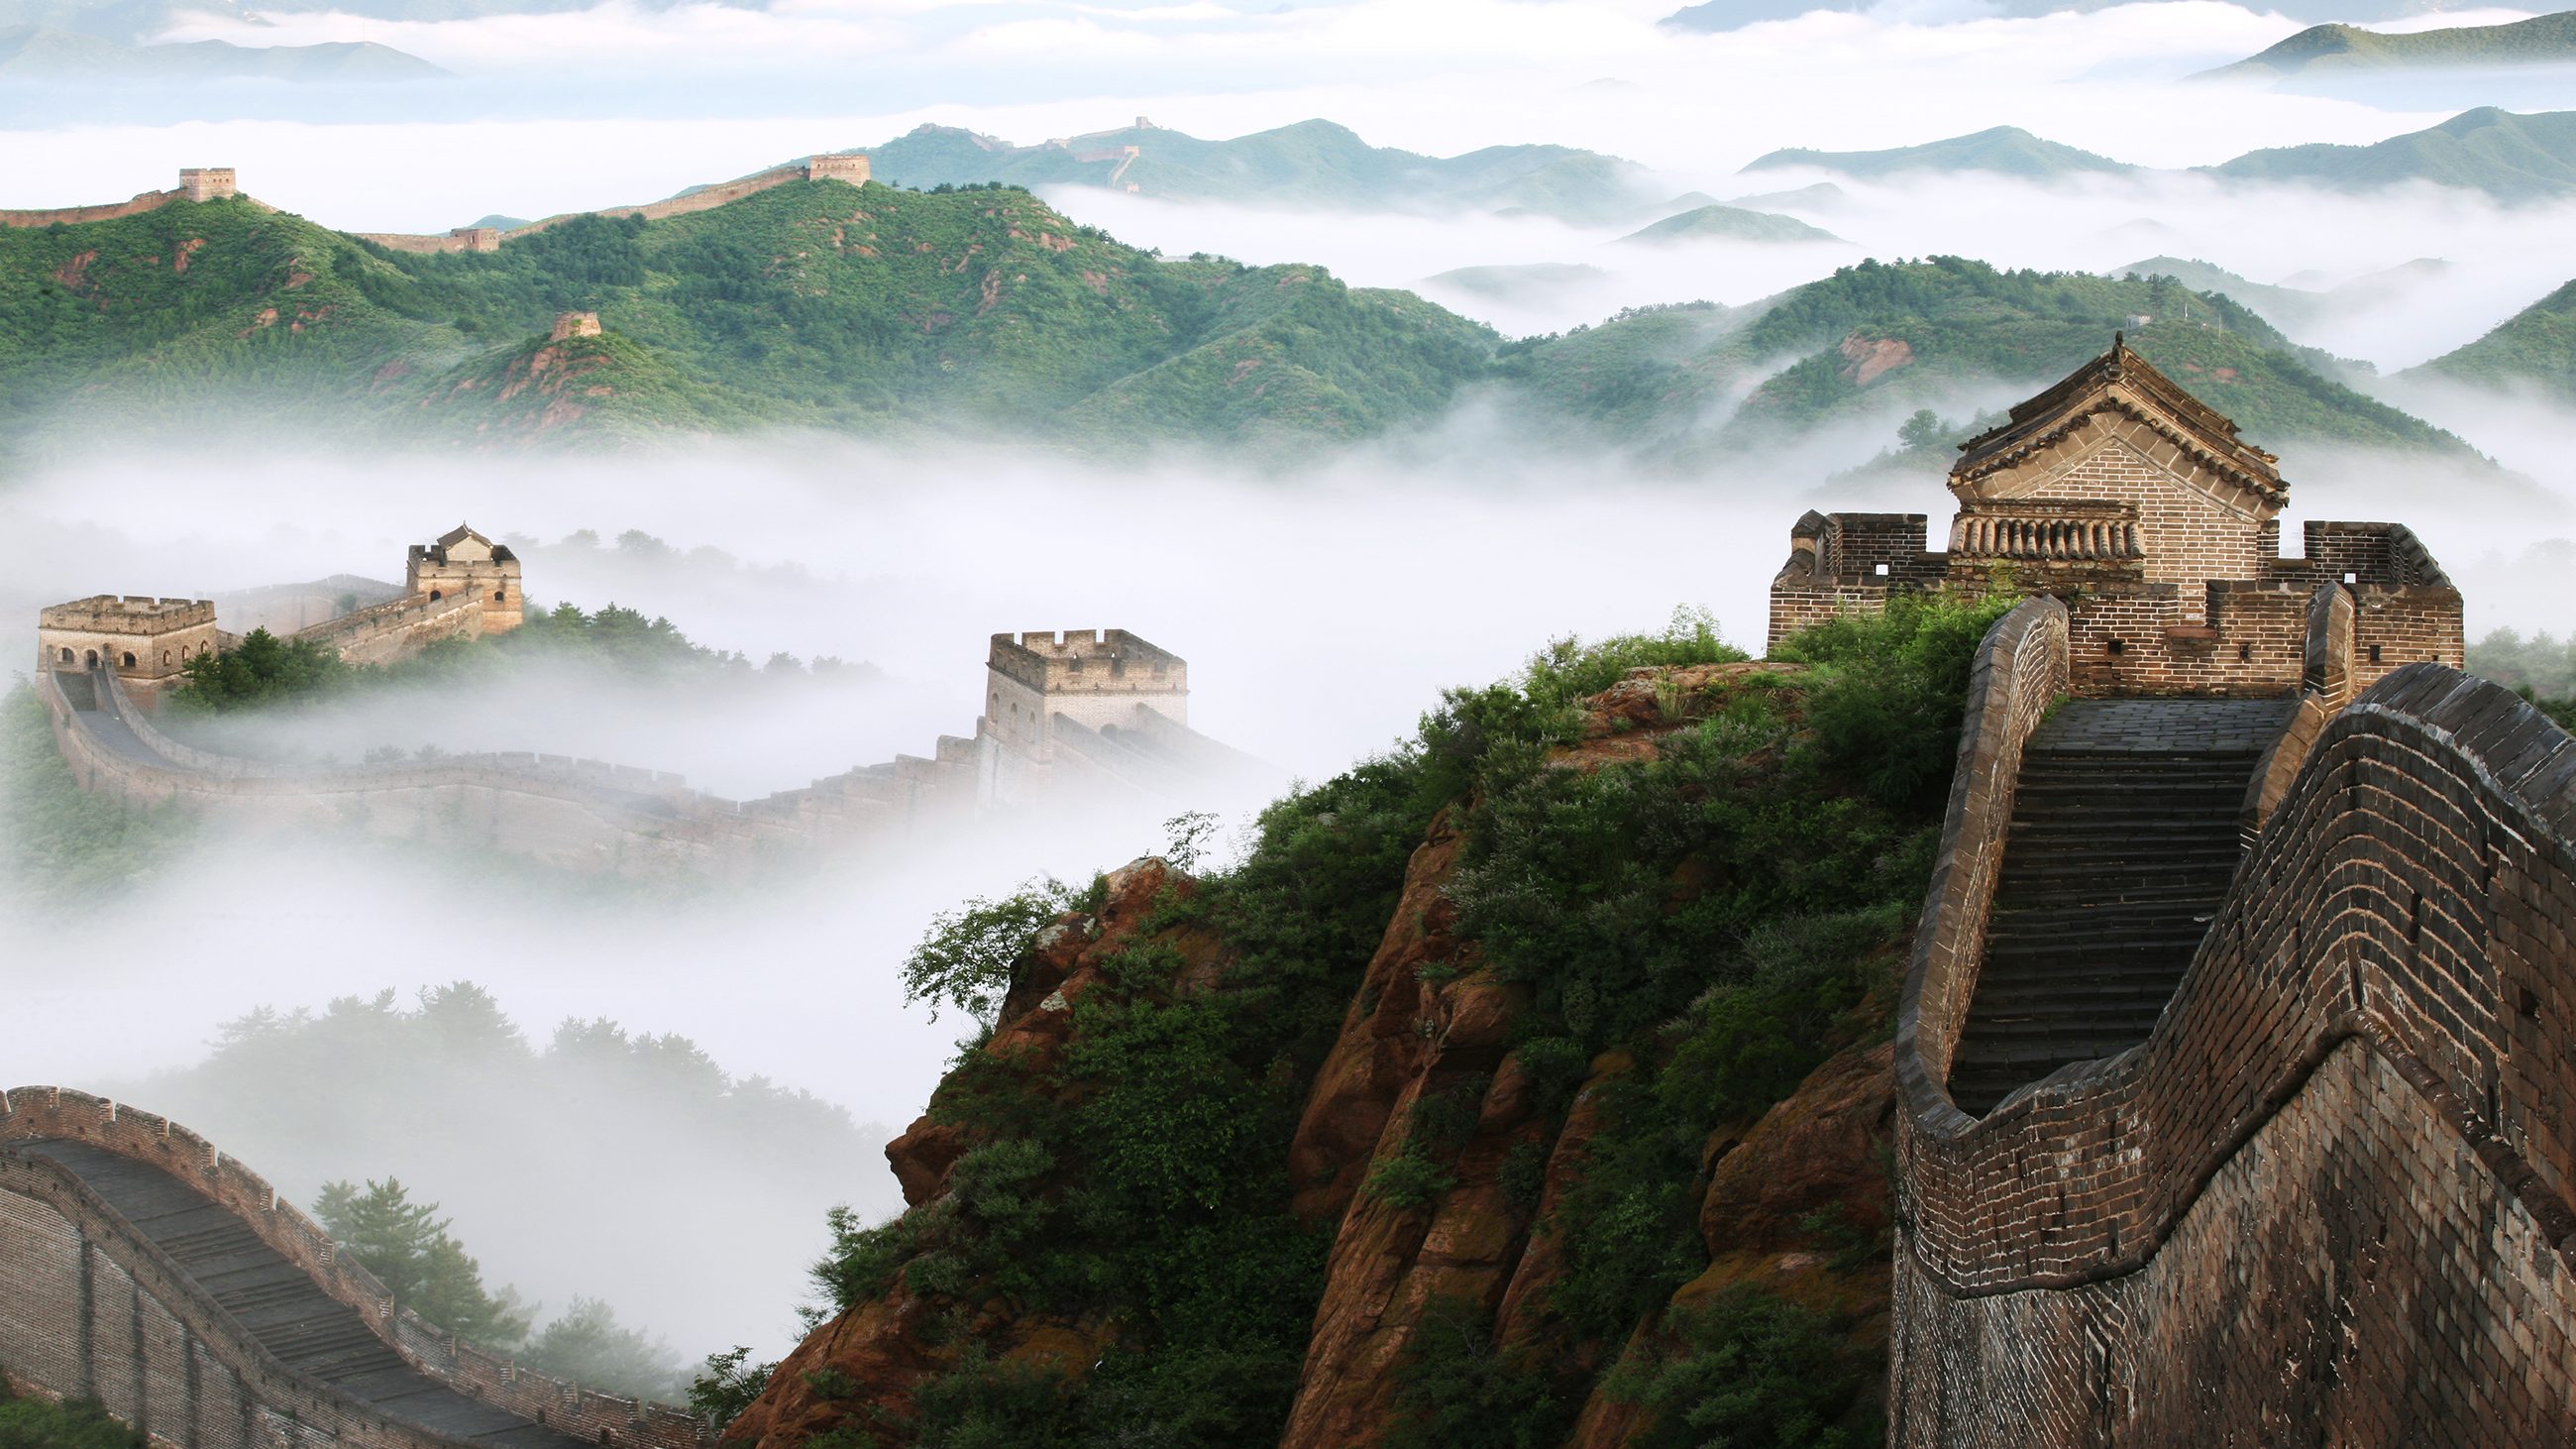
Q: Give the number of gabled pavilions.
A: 2